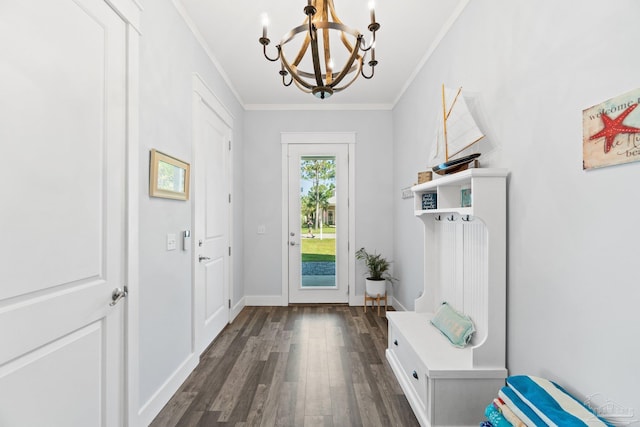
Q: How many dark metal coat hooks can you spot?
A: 3